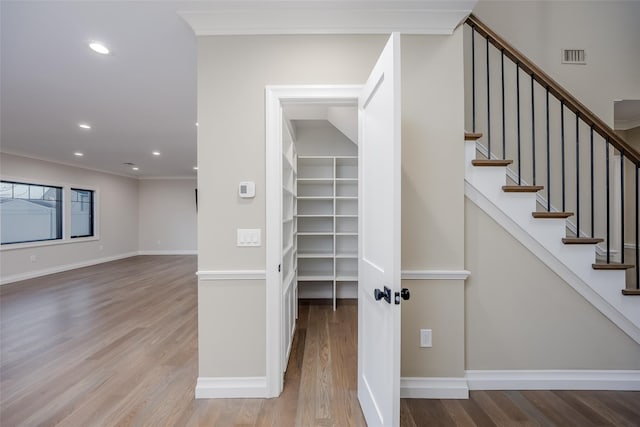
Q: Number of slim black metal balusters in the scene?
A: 12